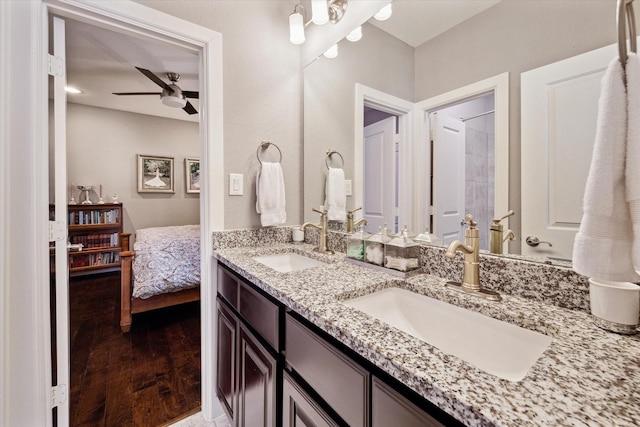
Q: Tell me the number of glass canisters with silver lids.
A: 3